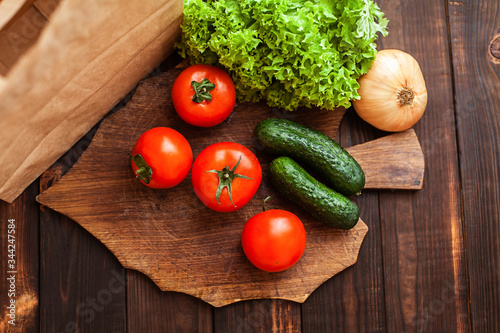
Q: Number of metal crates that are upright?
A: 0